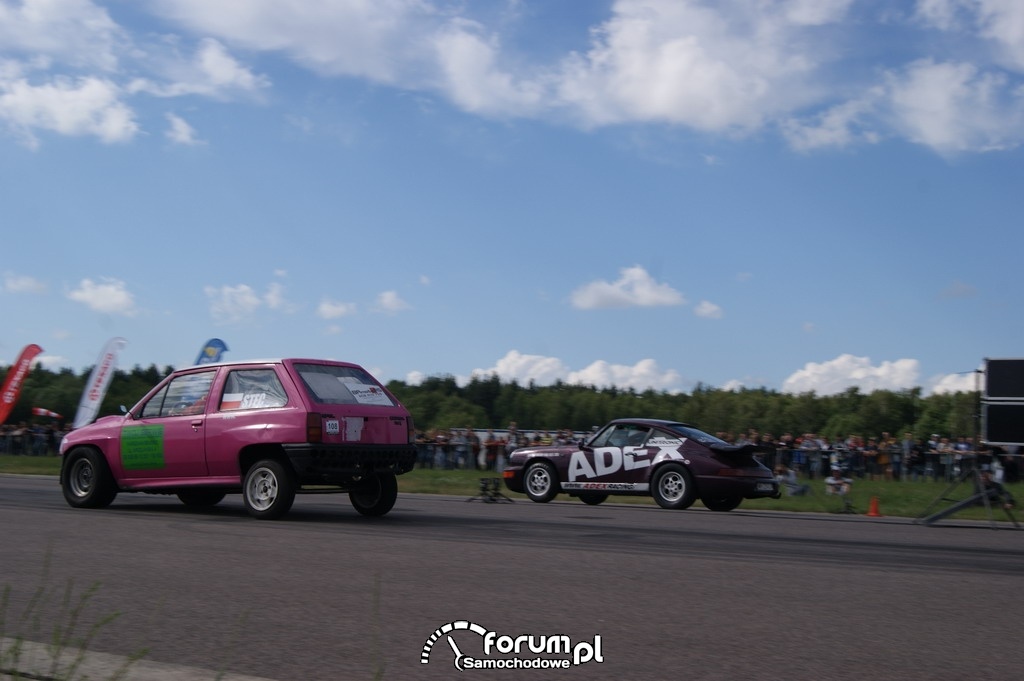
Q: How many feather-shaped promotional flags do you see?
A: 3